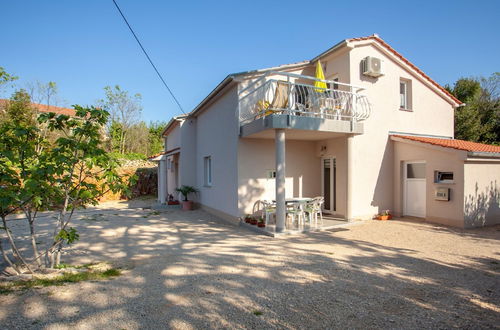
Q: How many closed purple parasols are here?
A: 0